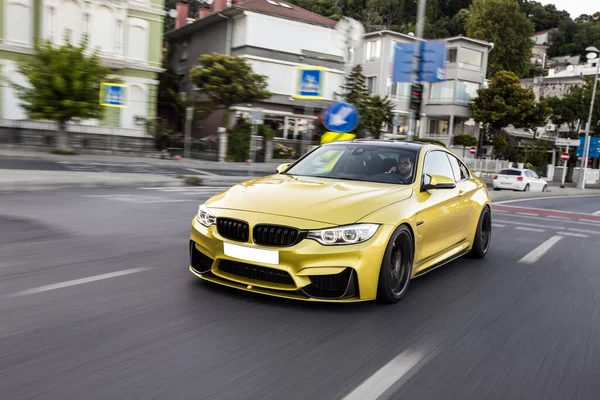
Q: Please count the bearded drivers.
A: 1